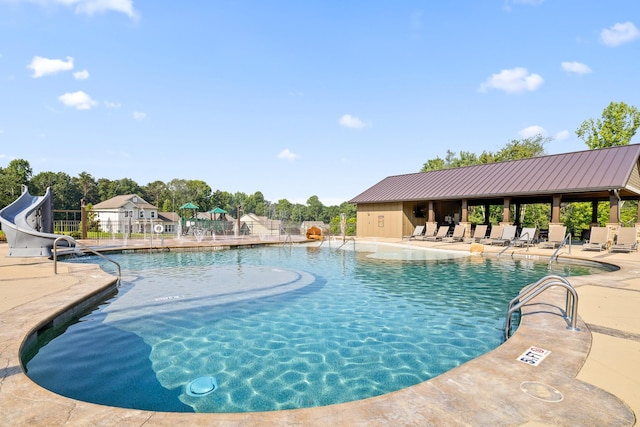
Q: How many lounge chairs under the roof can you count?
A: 11